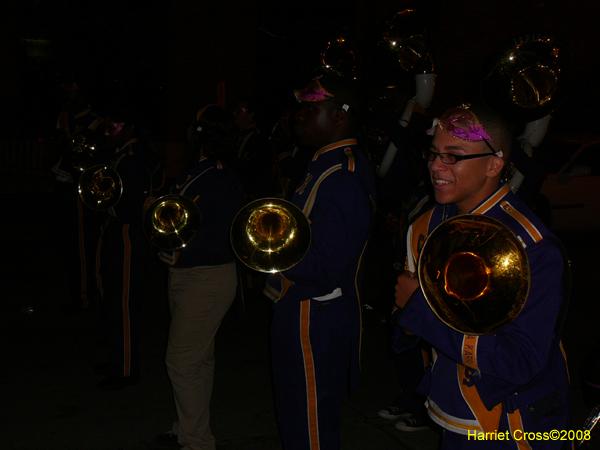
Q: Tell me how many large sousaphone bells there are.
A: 3